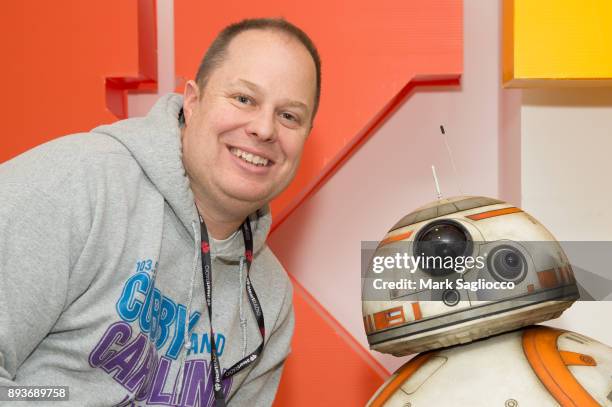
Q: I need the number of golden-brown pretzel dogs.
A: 0